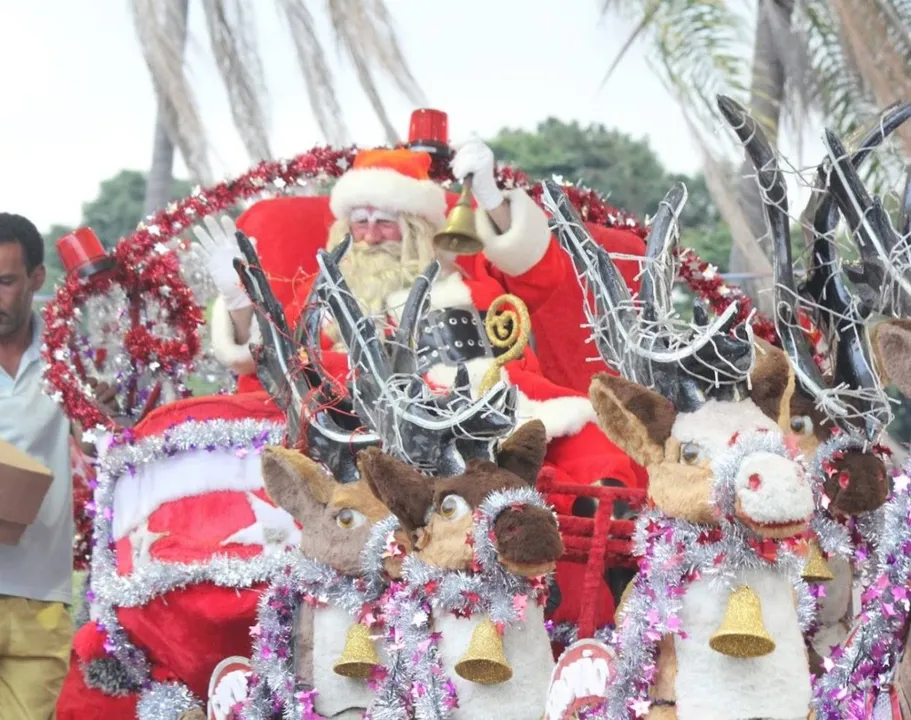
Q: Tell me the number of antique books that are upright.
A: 0